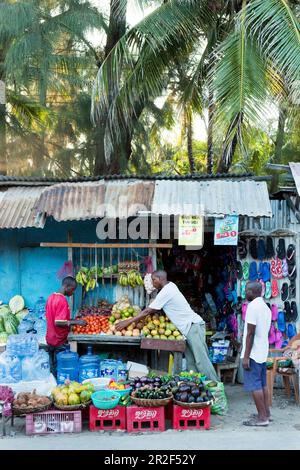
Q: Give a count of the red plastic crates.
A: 3